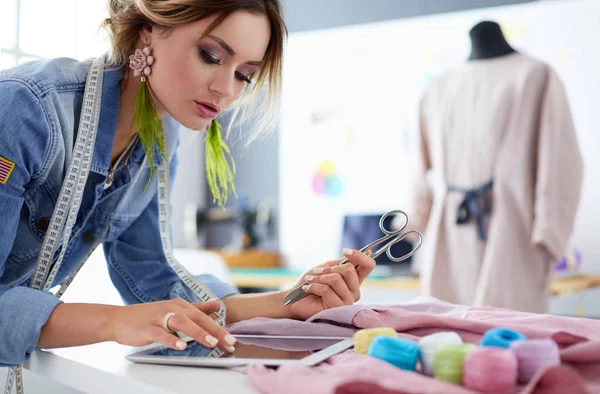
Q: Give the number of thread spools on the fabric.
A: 7